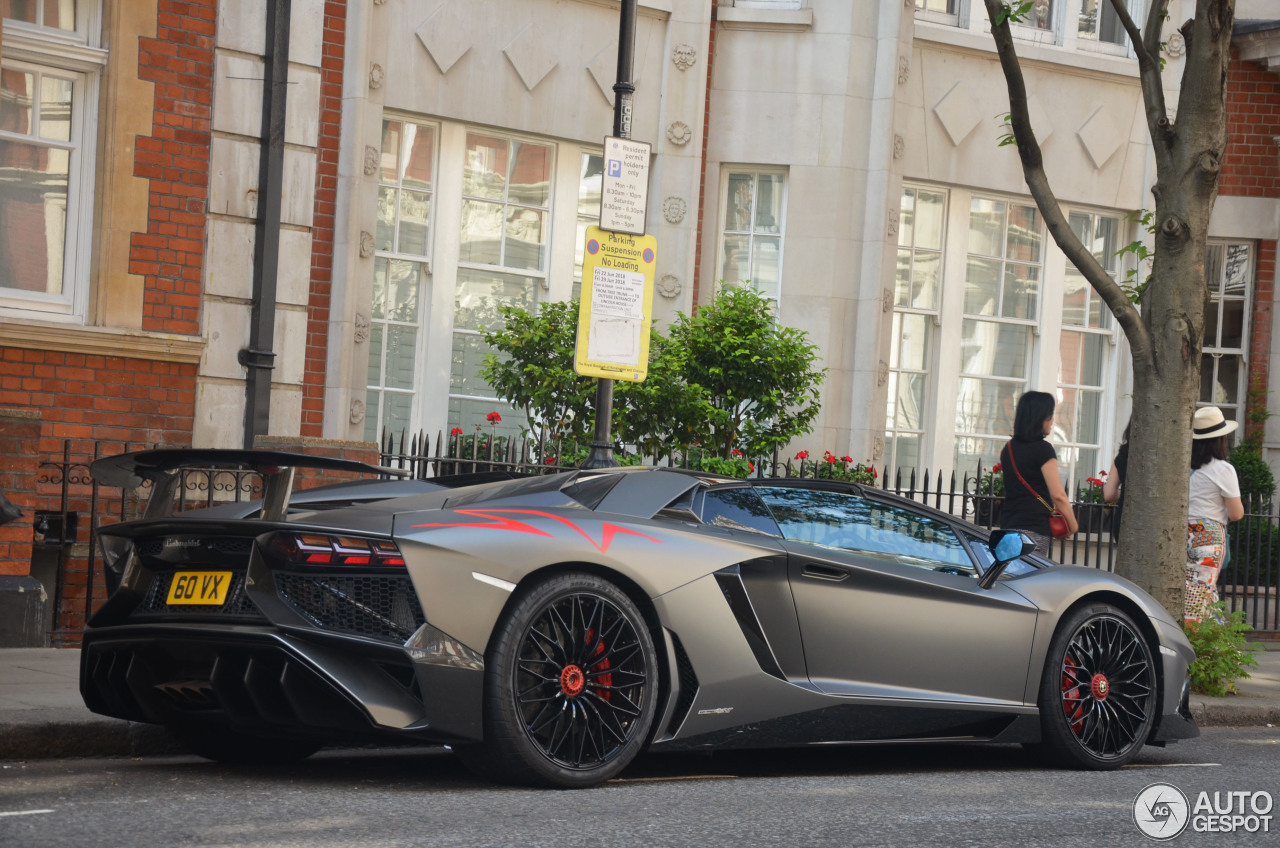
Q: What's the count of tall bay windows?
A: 2